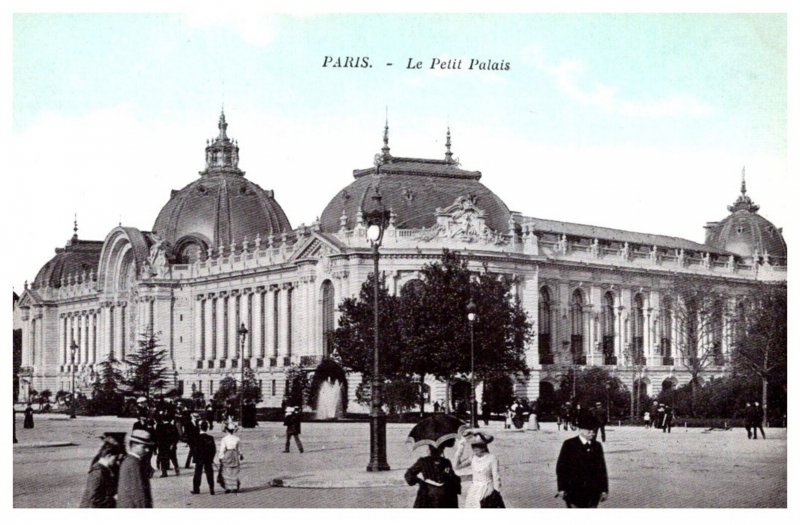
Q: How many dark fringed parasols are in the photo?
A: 1